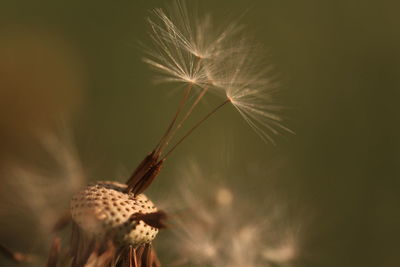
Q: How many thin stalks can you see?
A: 3